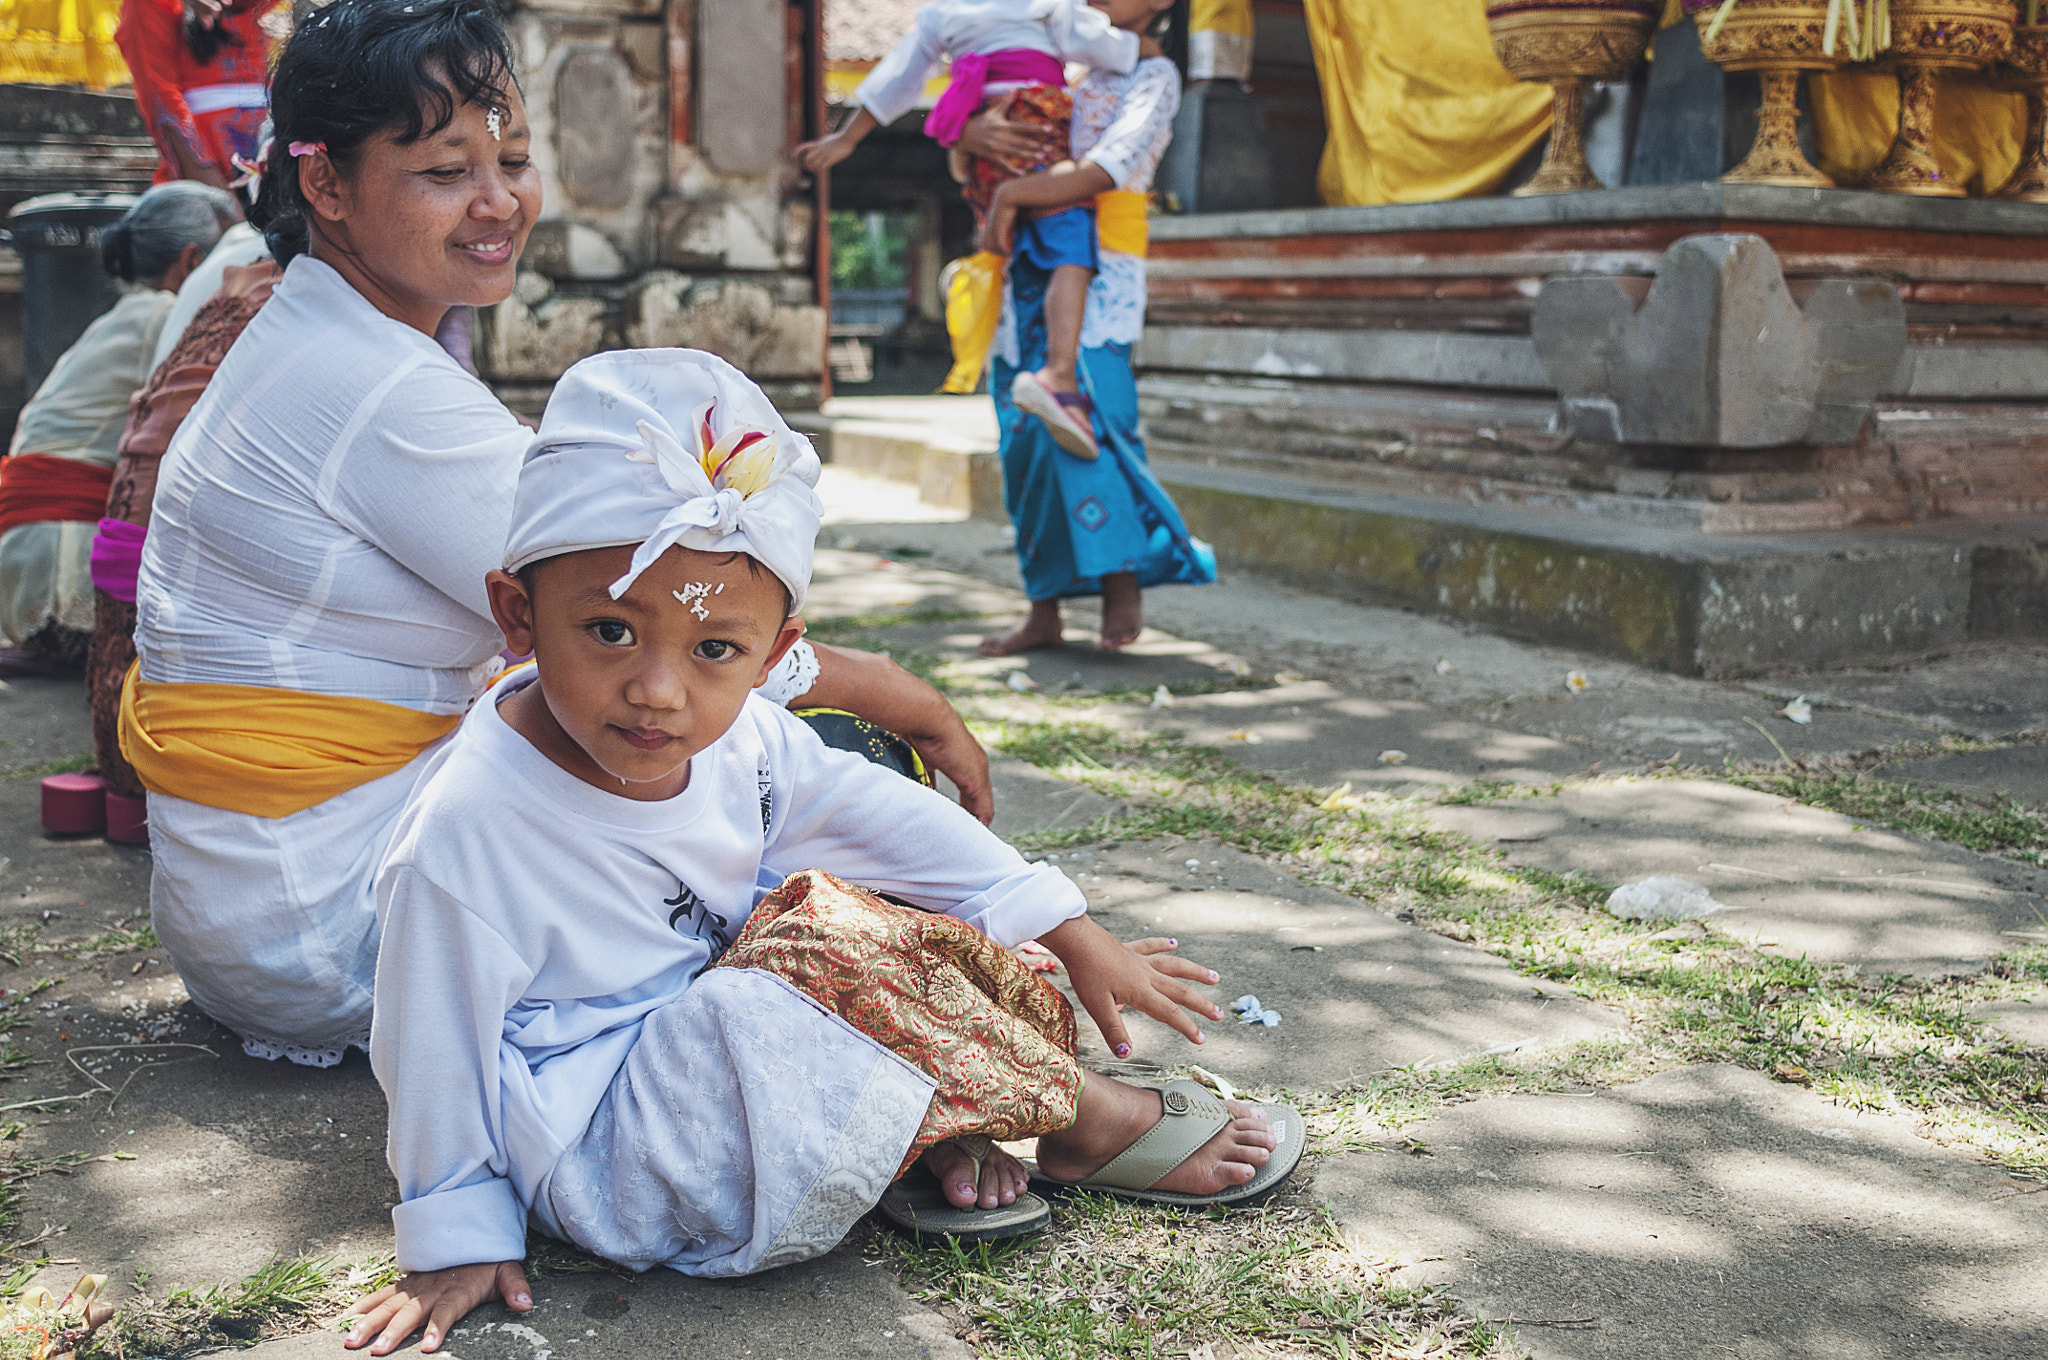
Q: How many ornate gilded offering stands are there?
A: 4